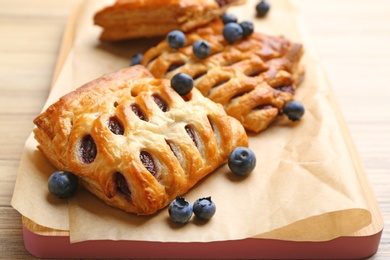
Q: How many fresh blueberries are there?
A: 13